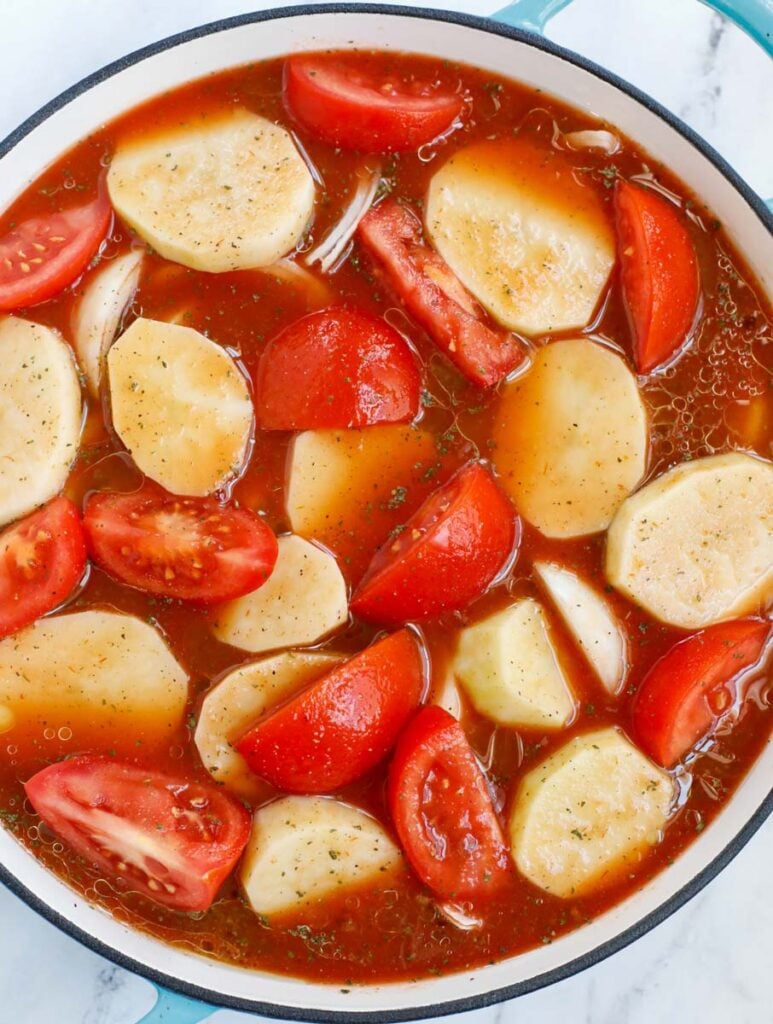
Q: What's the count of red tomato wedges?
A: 12